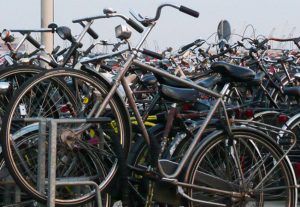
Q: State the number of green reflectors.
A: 0